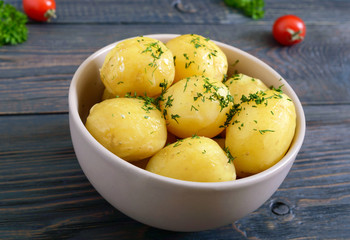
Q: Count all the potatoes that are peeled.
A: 7